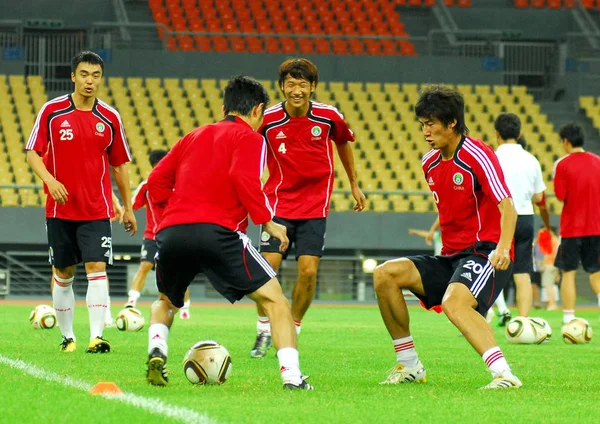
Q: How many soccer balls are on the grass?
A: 6